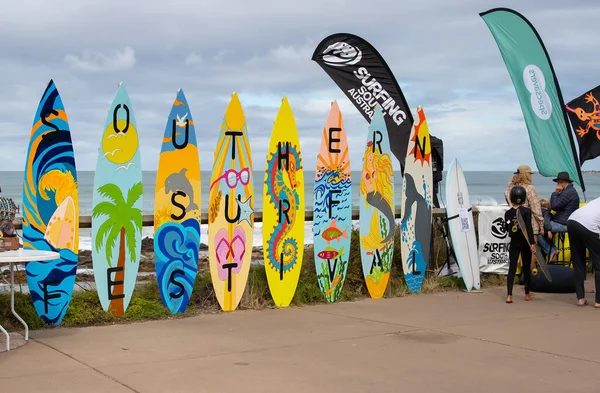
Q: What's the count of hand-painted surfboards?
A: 8